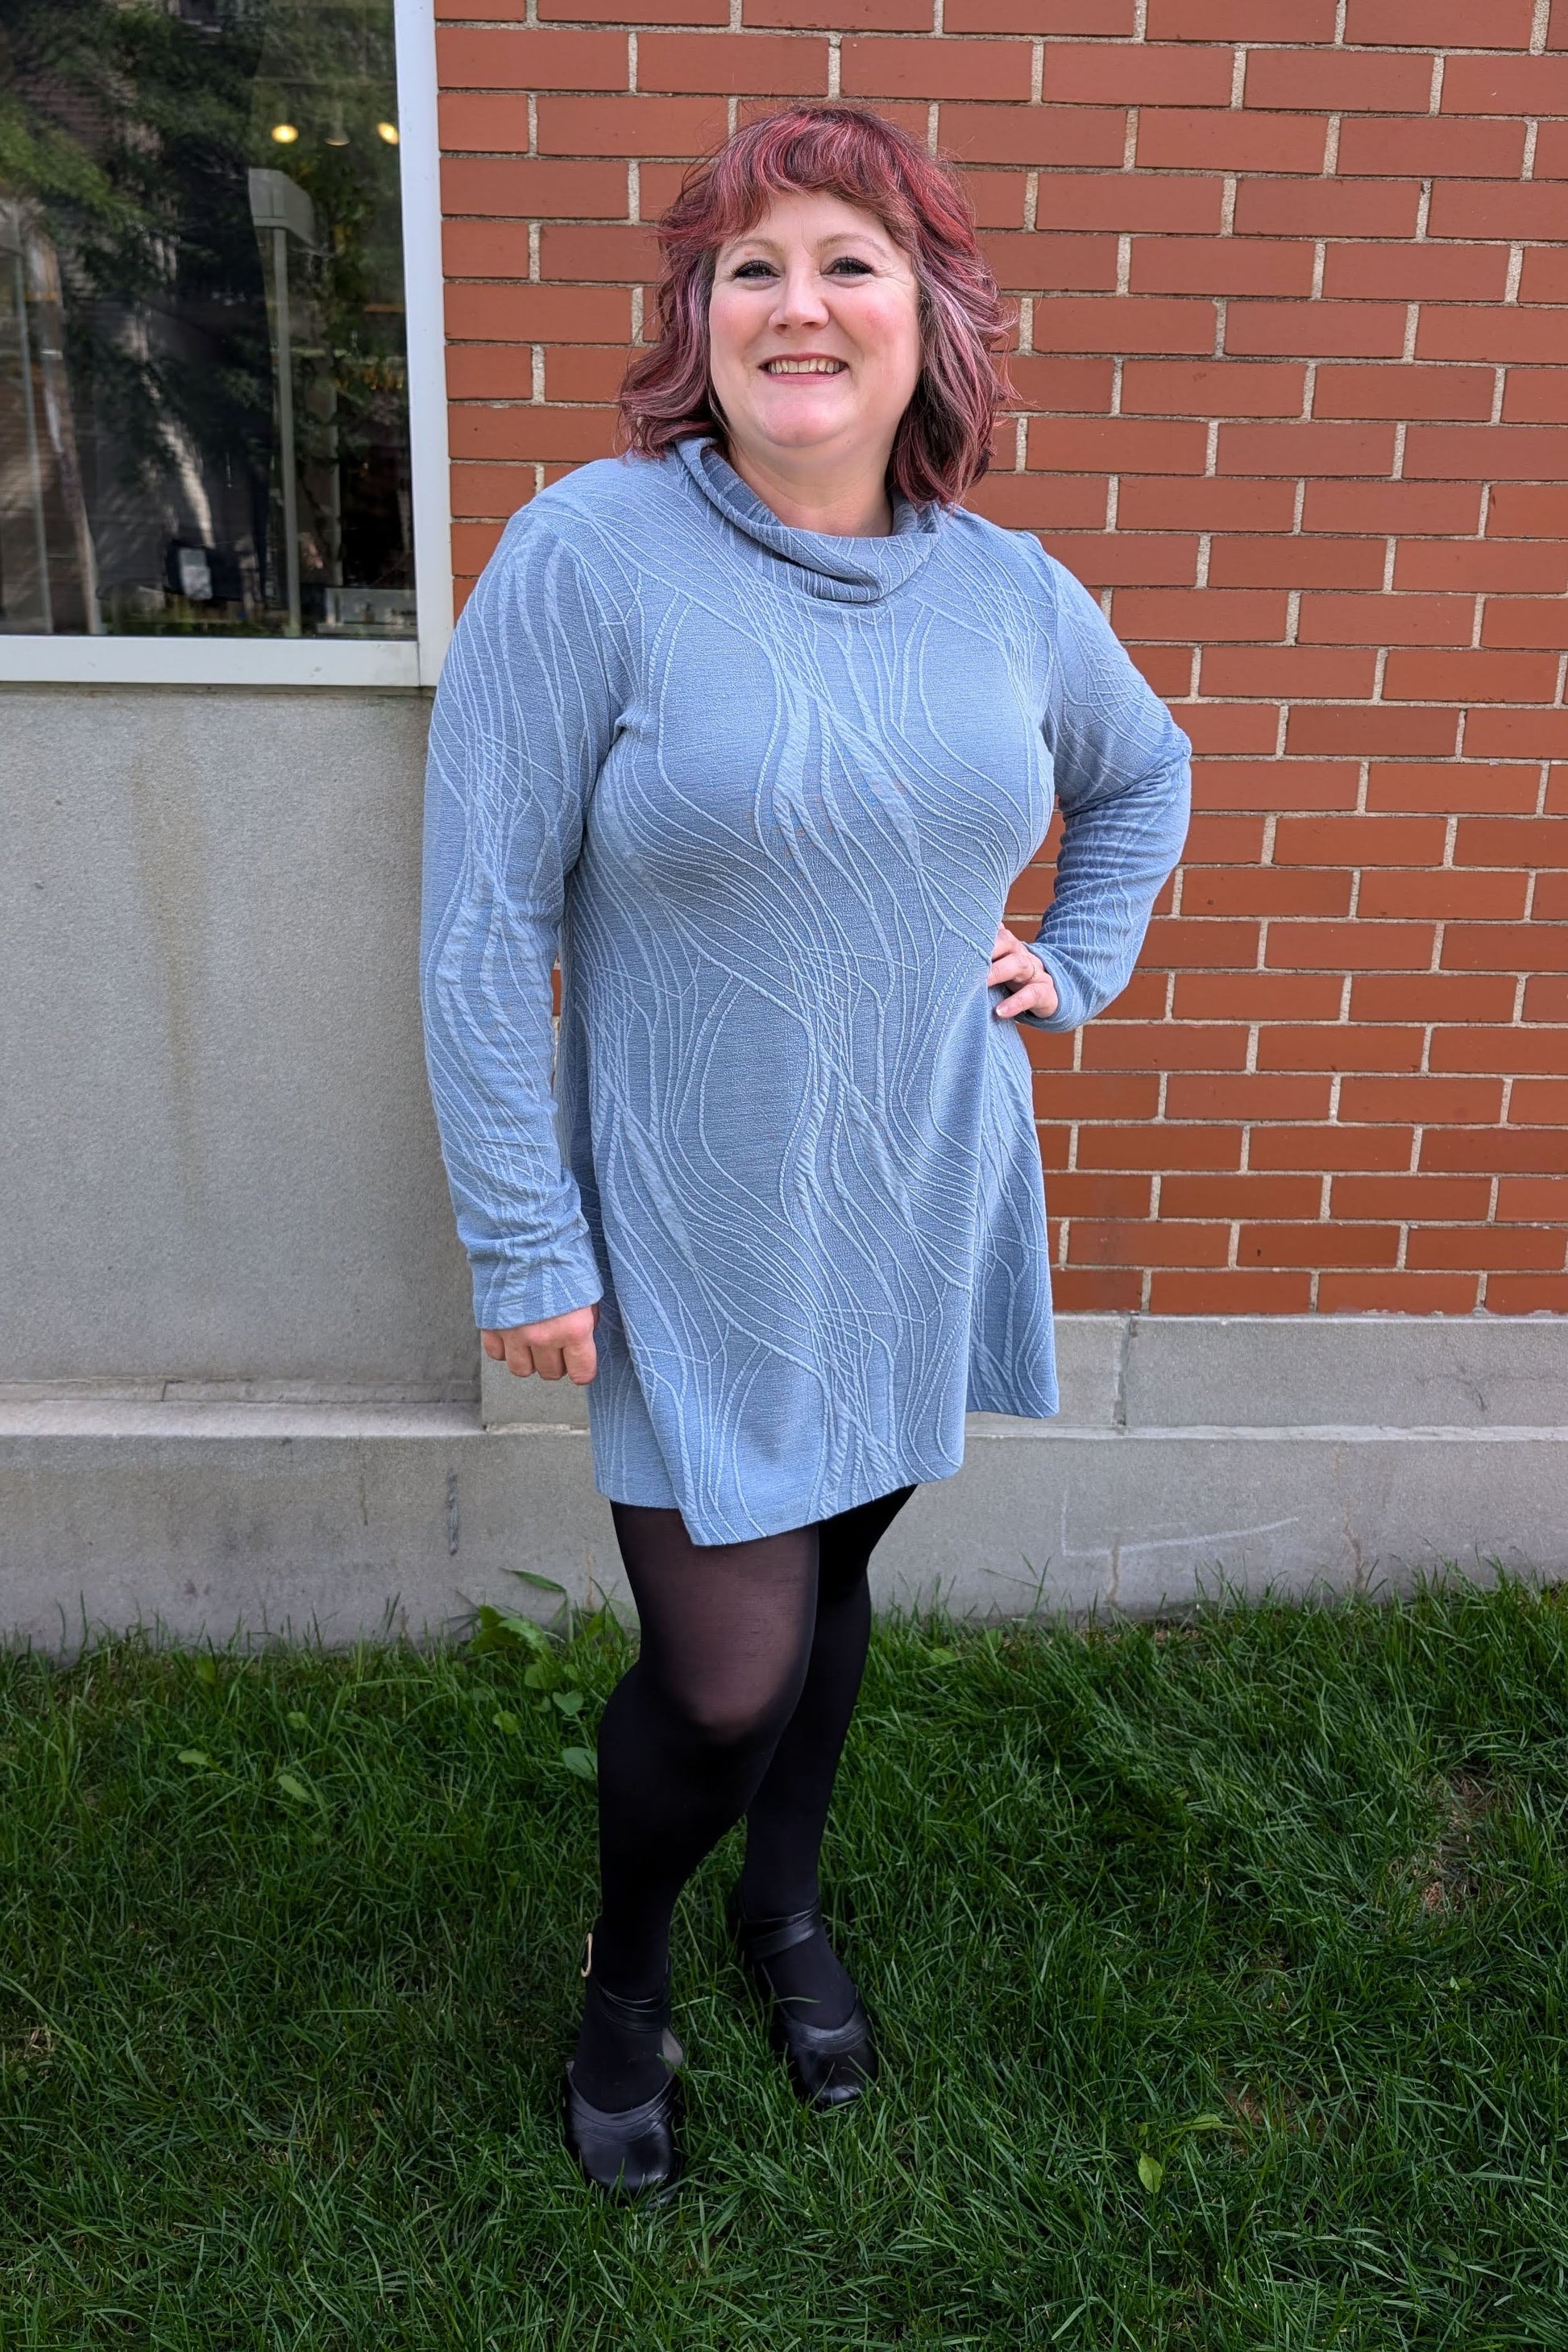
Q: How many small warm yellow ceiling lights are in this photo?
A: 2